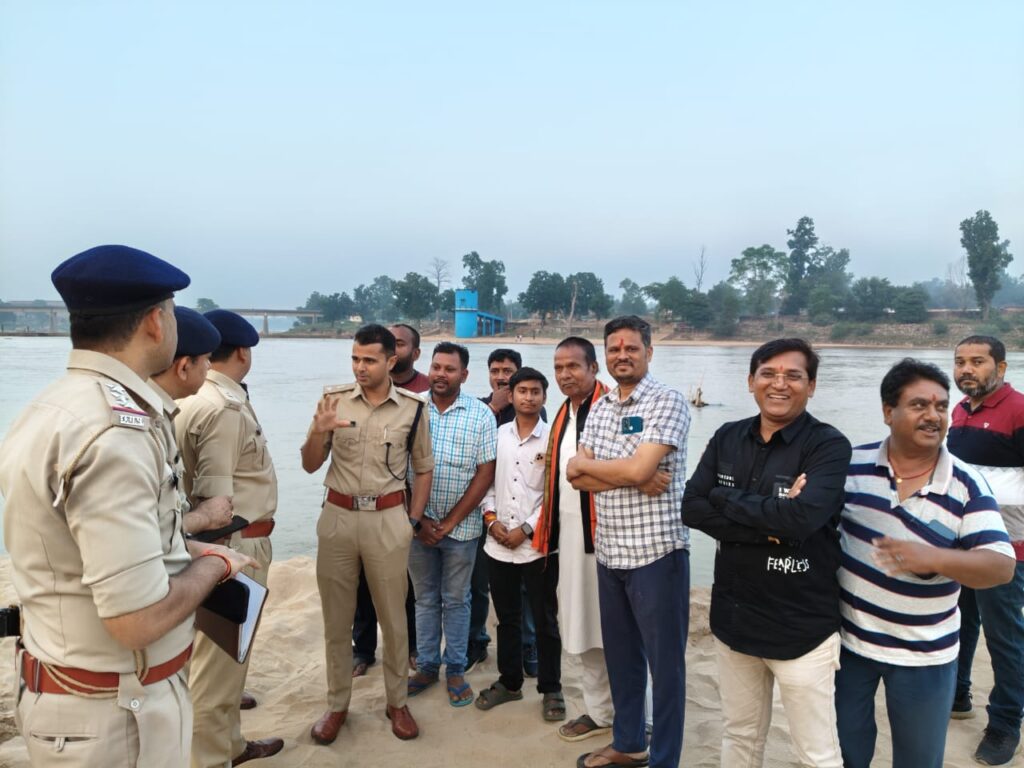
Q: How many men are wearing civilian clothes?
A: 9